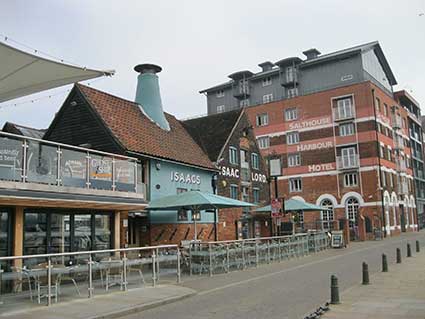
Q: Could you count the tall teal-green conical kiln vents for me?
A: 1